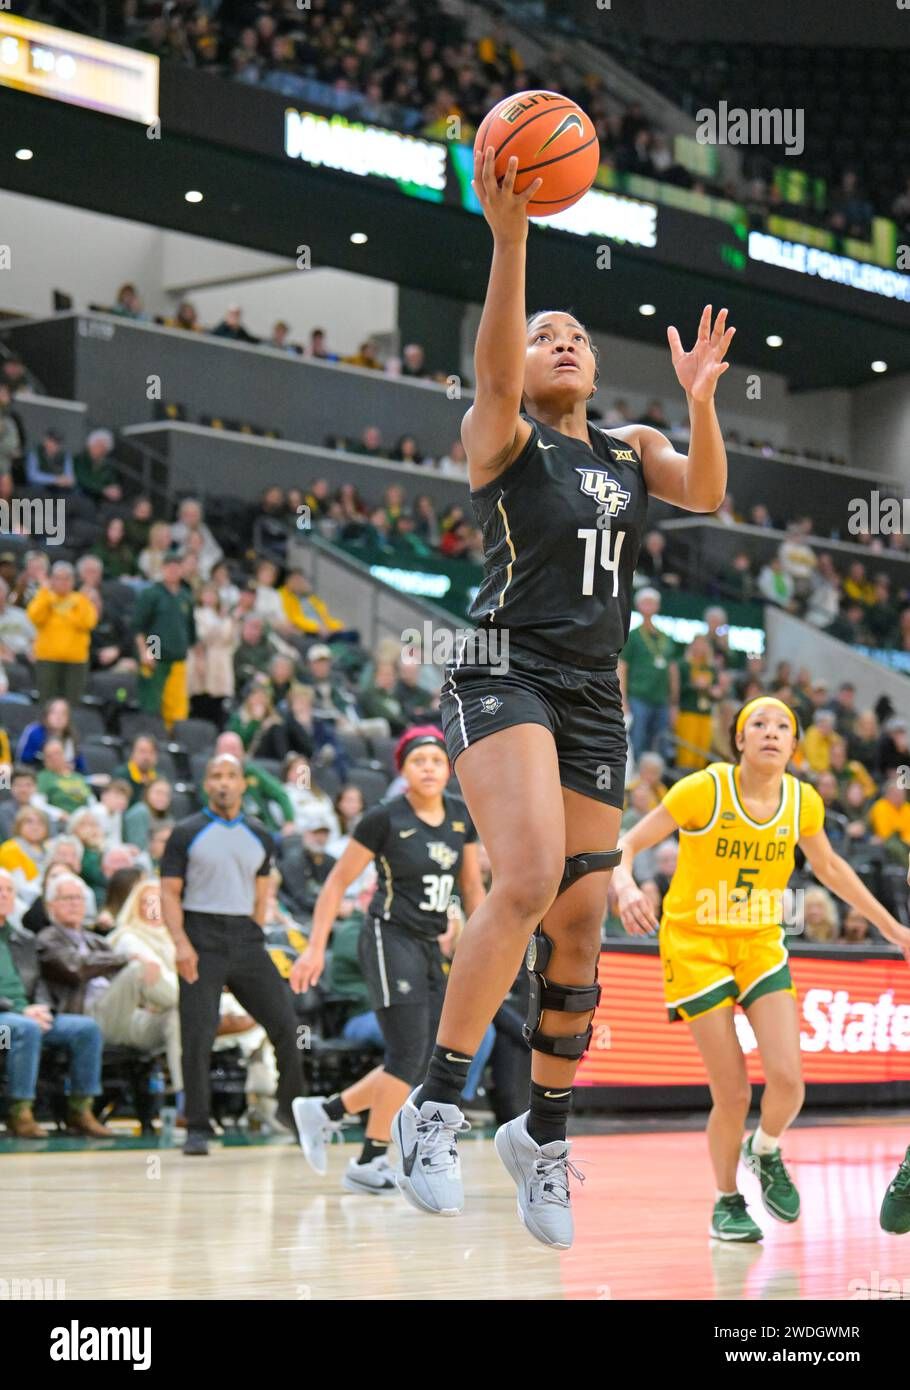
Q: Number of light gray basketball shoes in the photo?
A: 4